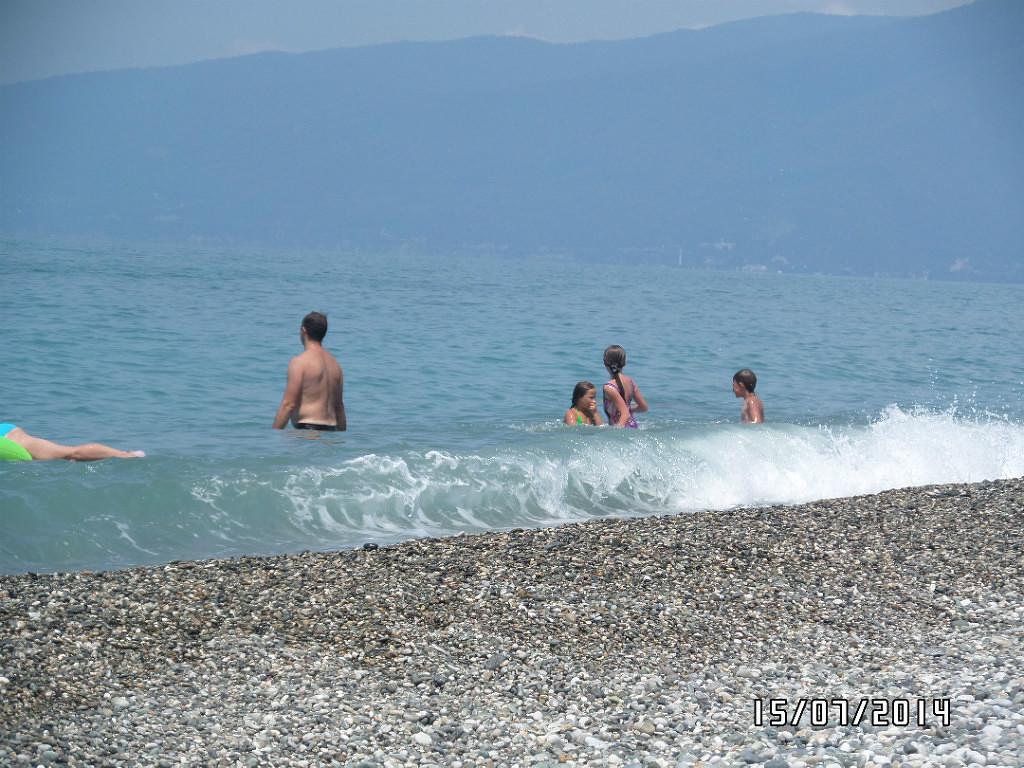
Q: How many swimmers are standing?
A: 4